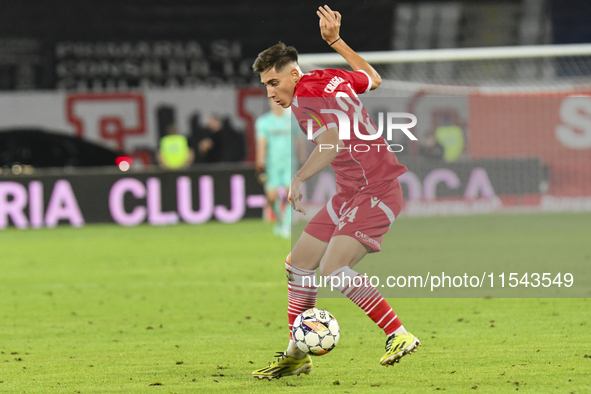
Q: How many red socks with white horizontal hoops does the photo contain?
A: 2